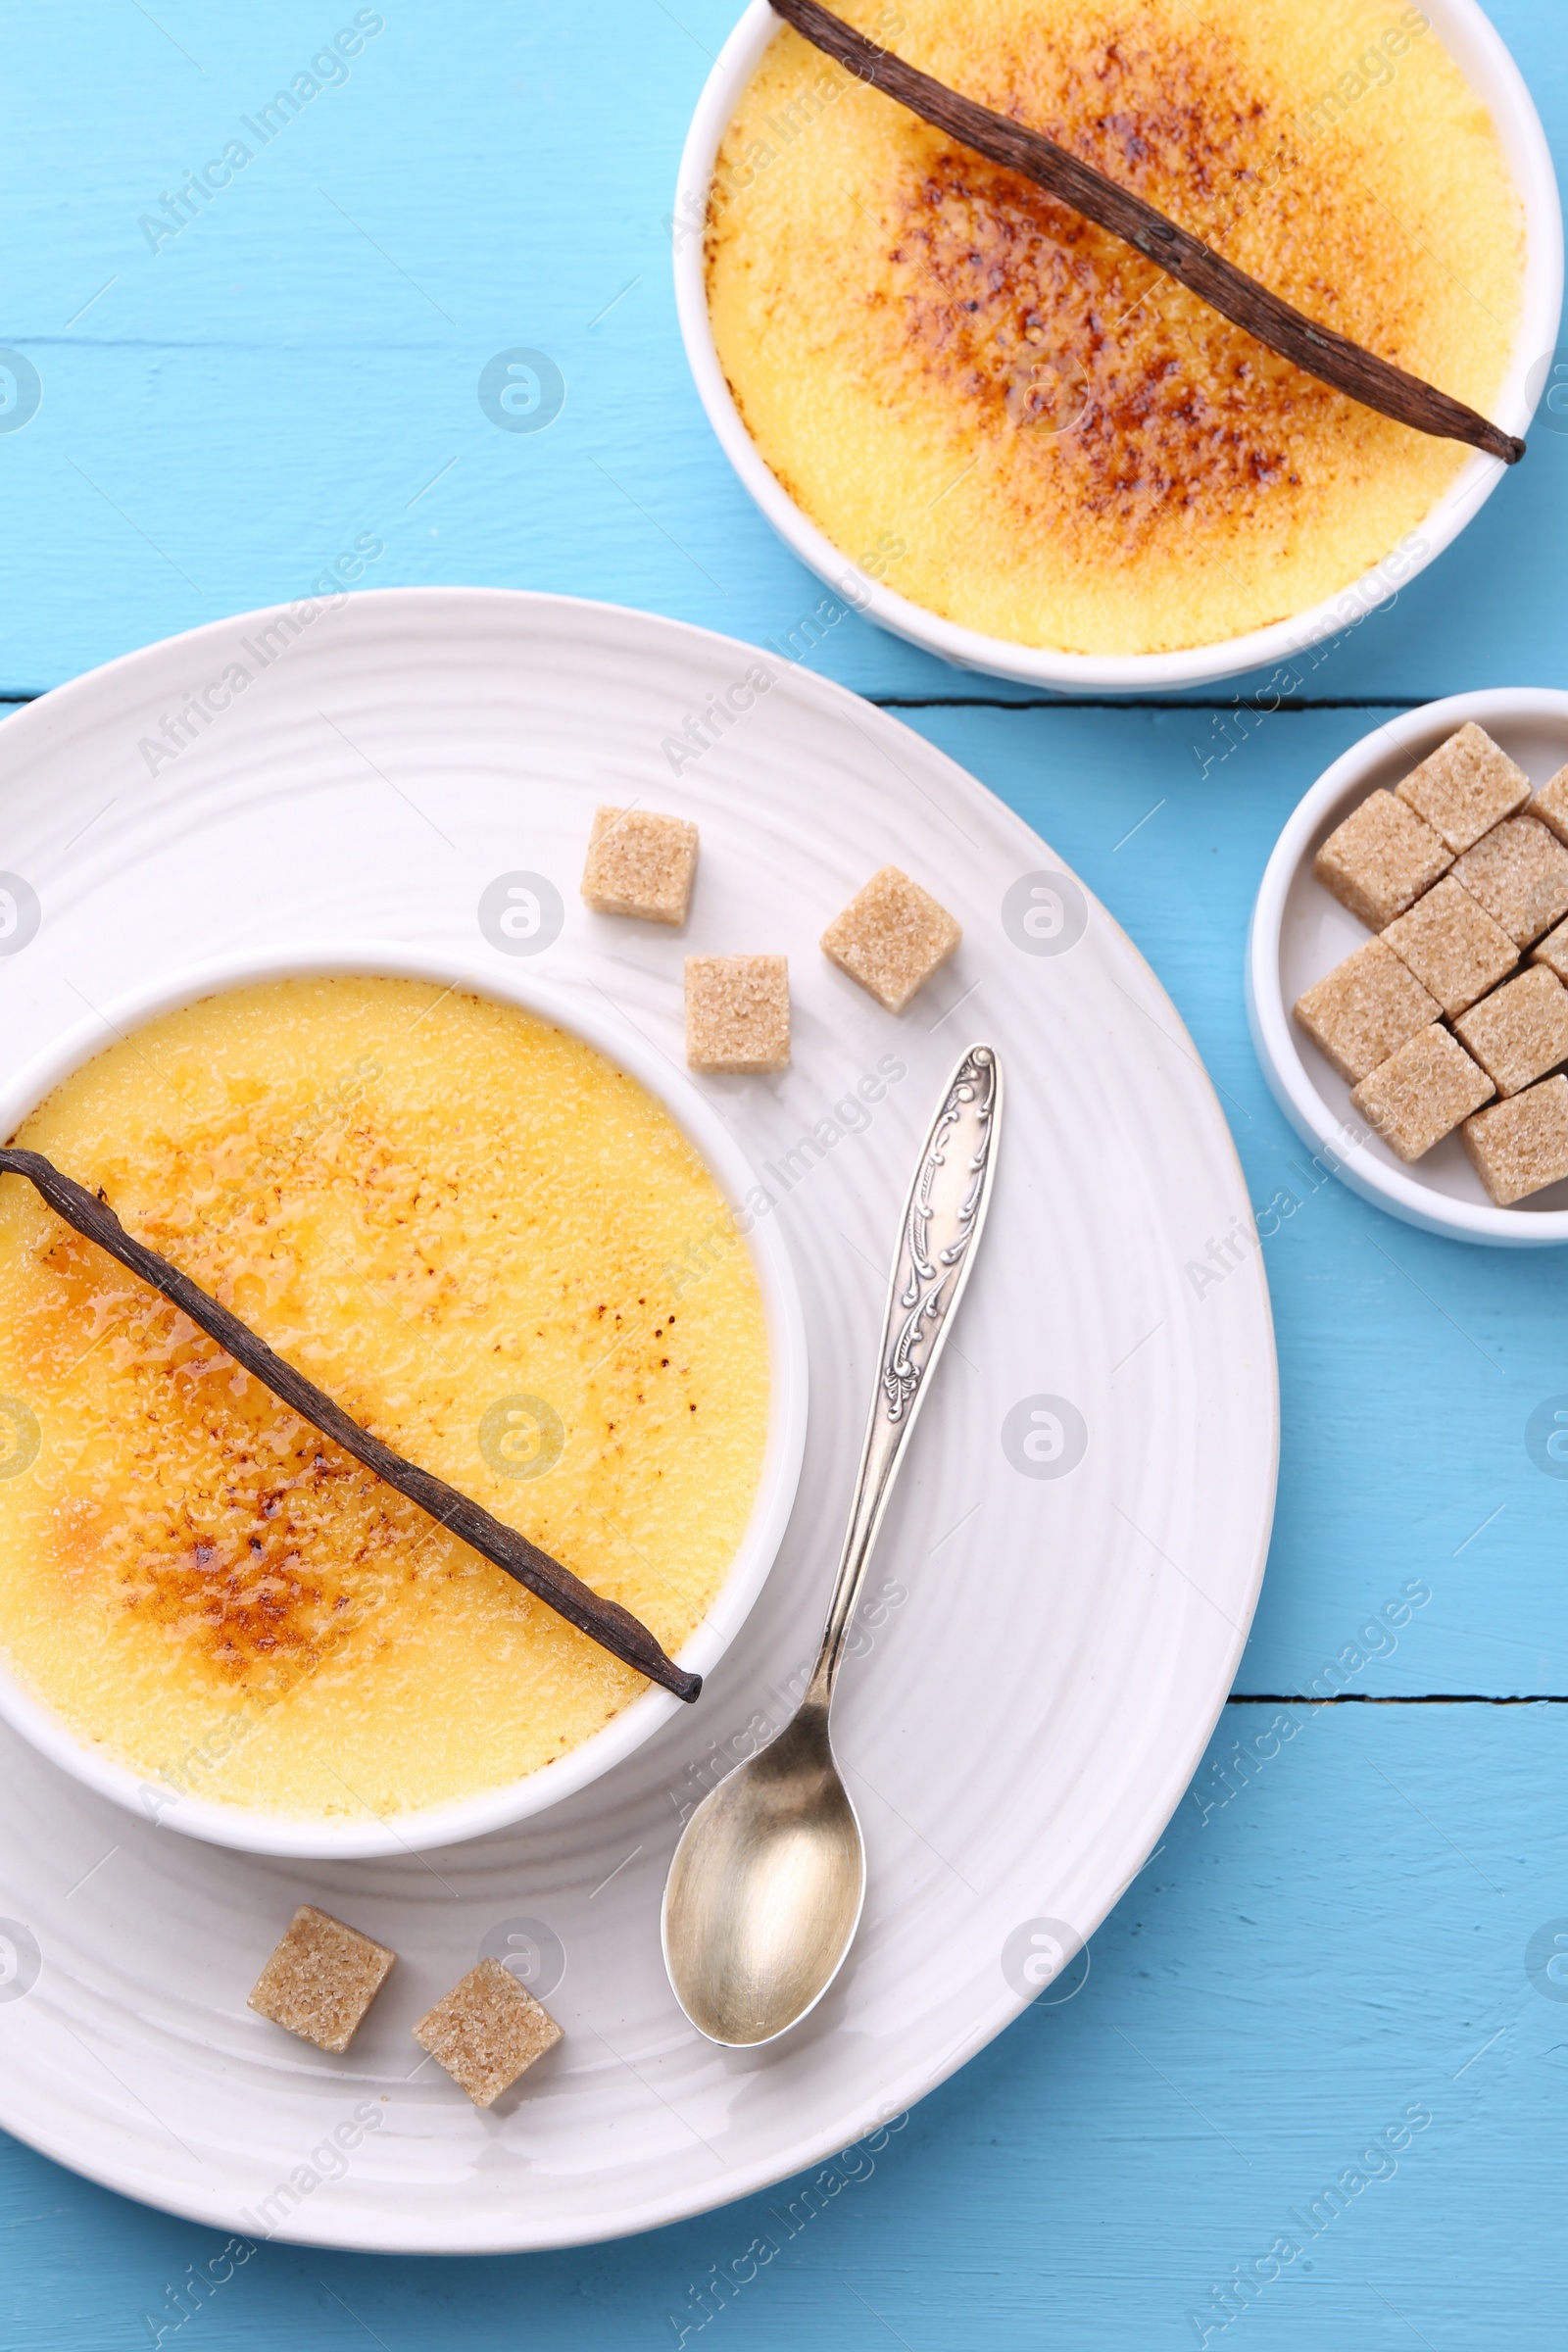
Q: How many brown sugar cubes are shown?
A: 15